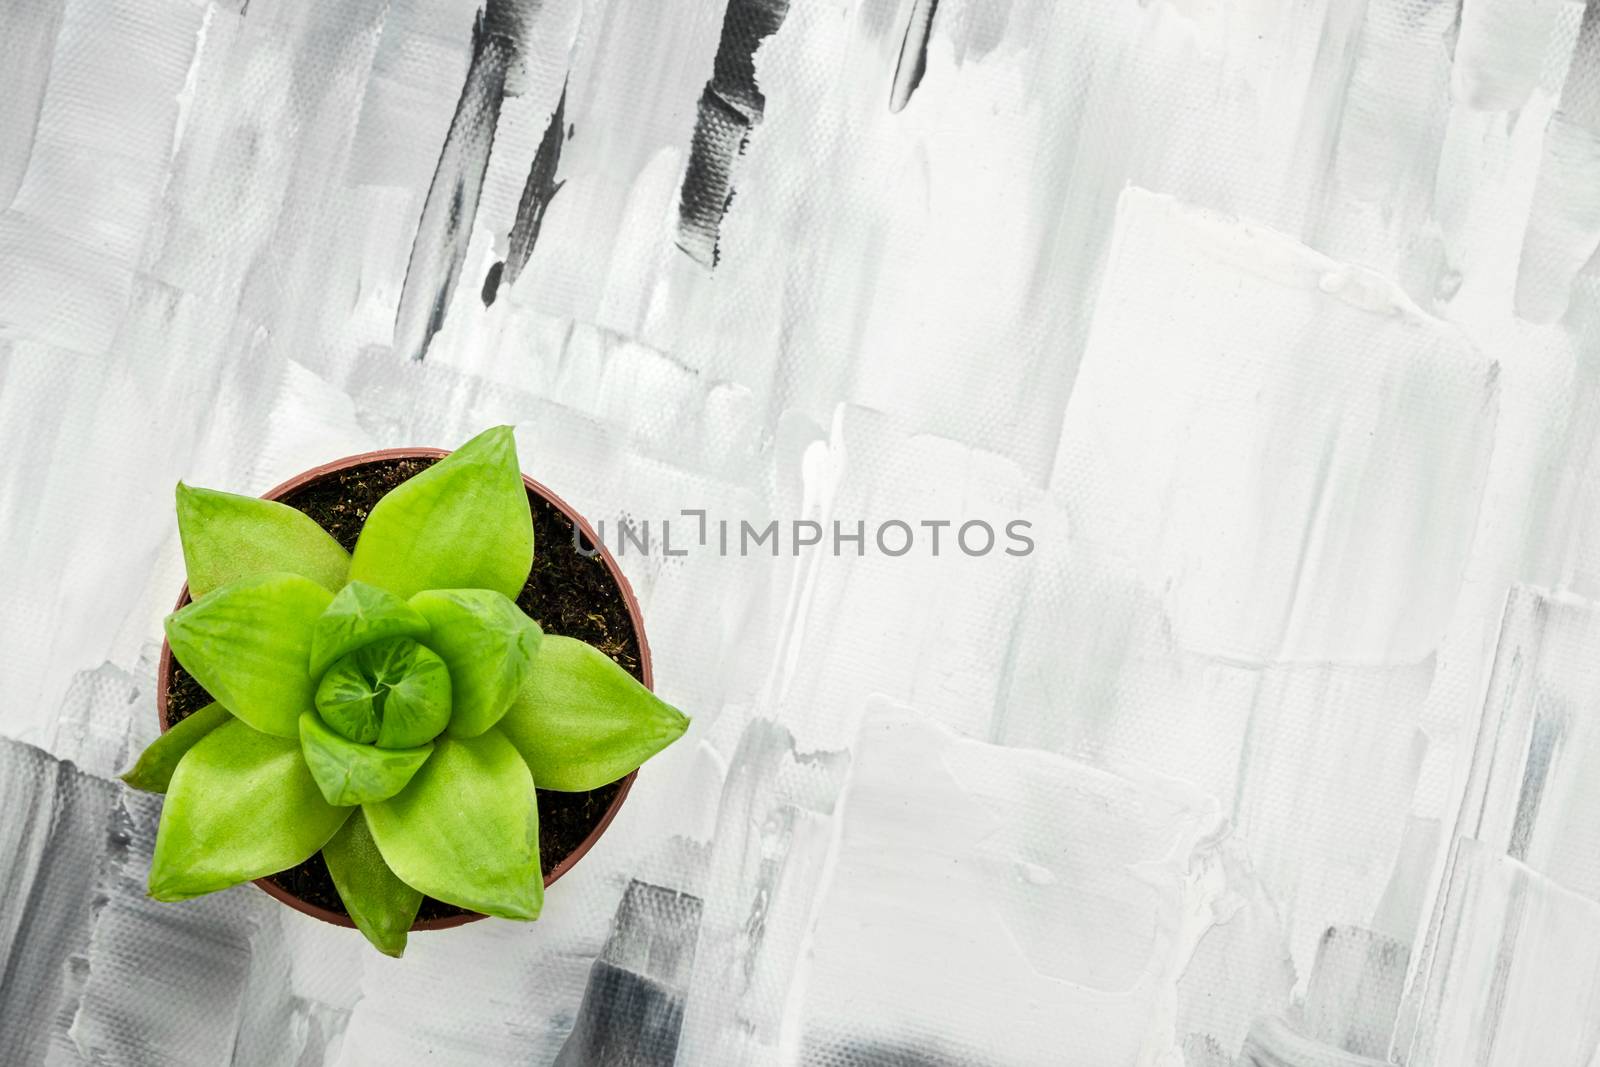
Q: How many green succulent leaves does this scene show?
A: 14